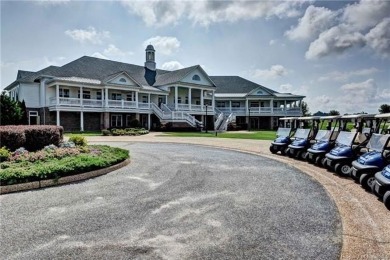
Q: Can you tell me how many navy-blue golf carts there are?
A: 6